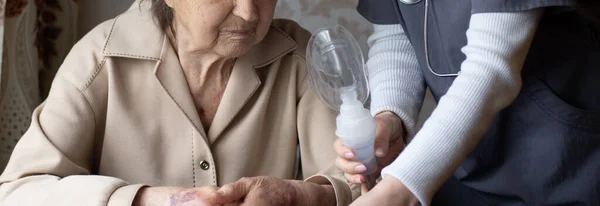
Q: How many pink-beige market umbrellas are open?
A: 0